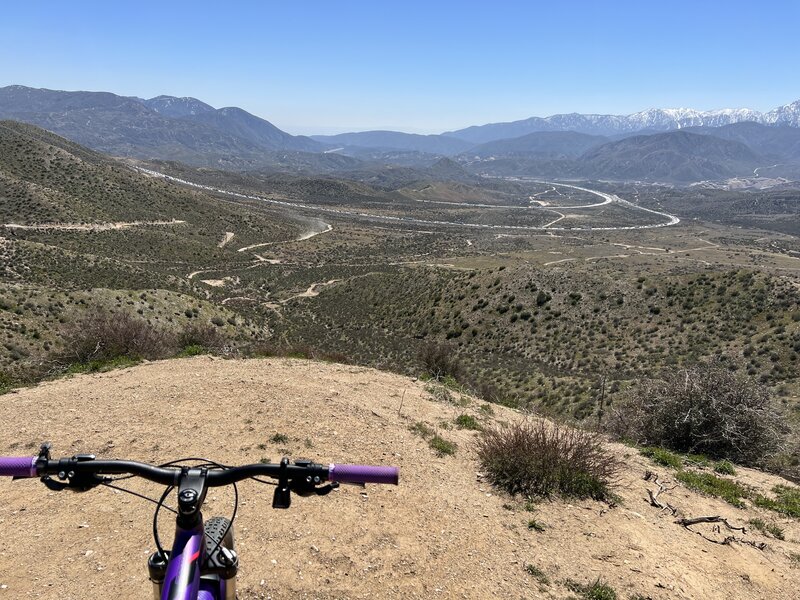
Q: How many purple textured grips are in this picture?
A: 2